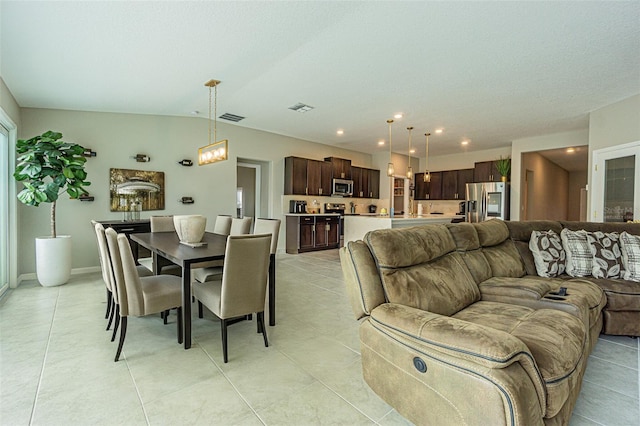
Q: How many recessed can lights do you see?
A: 7